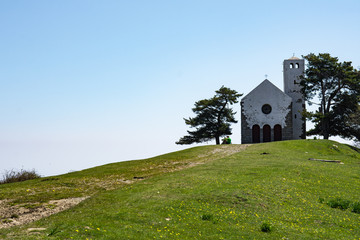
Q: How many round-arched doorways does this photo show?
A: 3